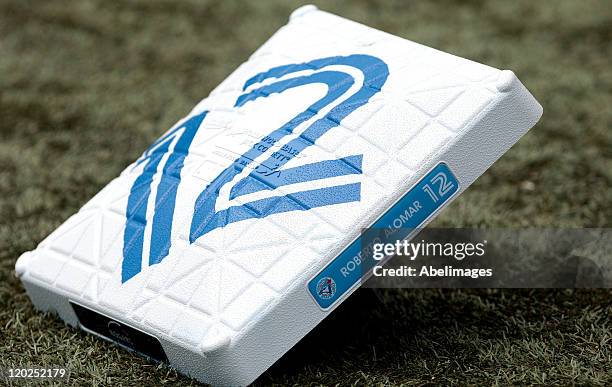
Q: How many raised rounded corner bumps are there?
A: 4